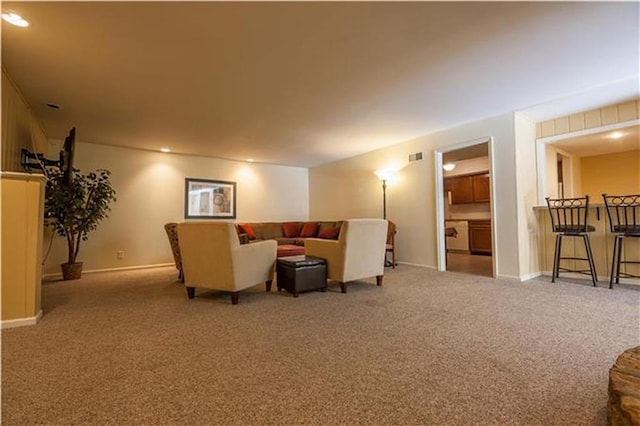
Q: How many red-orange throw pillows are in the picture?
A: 4